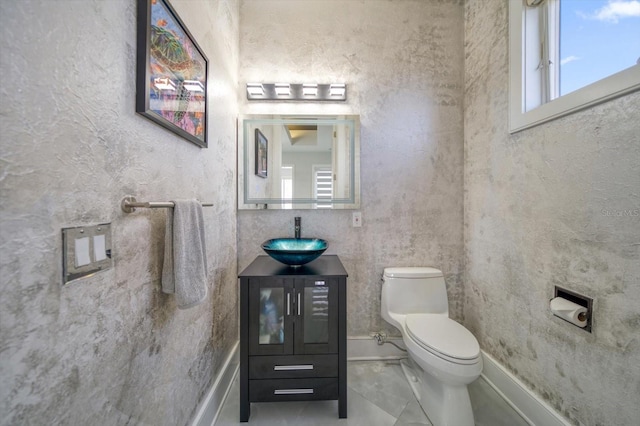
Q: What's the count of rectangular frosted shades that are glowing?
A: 4